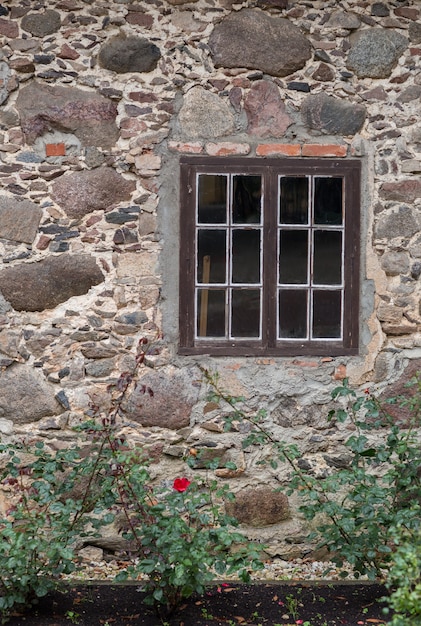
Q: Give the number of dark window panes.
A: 12